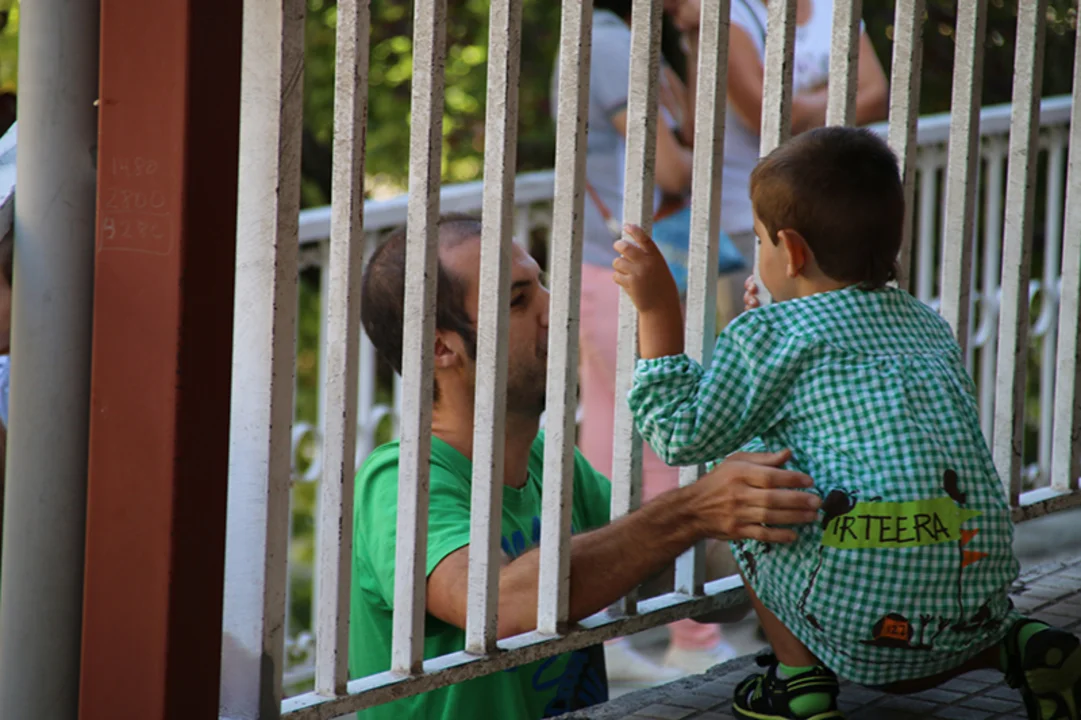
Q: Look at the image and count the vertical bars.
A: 13